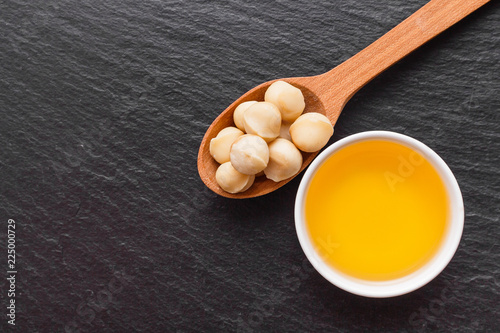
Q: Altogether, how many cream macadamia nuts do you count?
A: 9